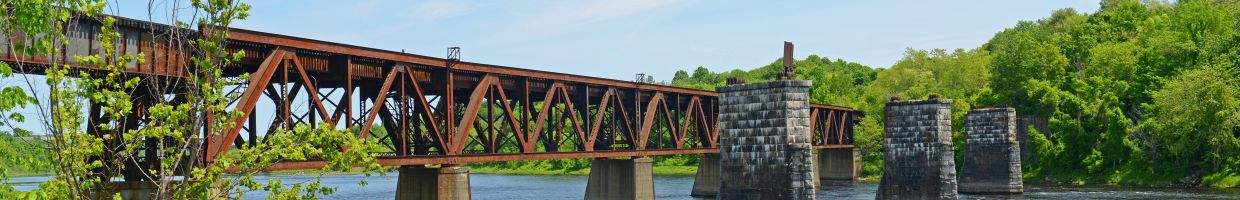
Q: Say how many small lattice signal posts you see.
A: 2